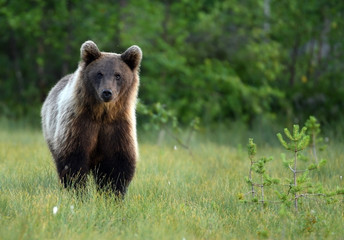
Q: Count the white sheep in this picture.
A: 0